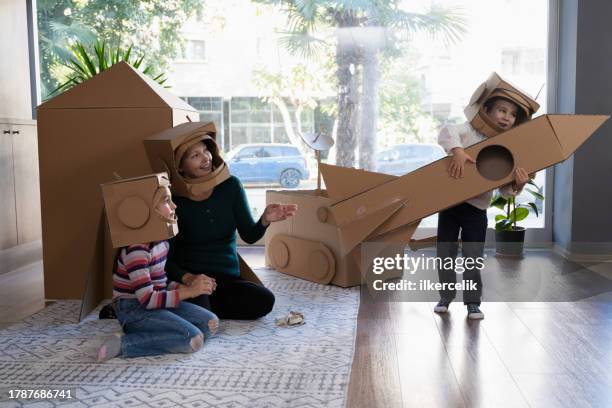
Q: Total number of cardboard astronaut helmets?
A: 3